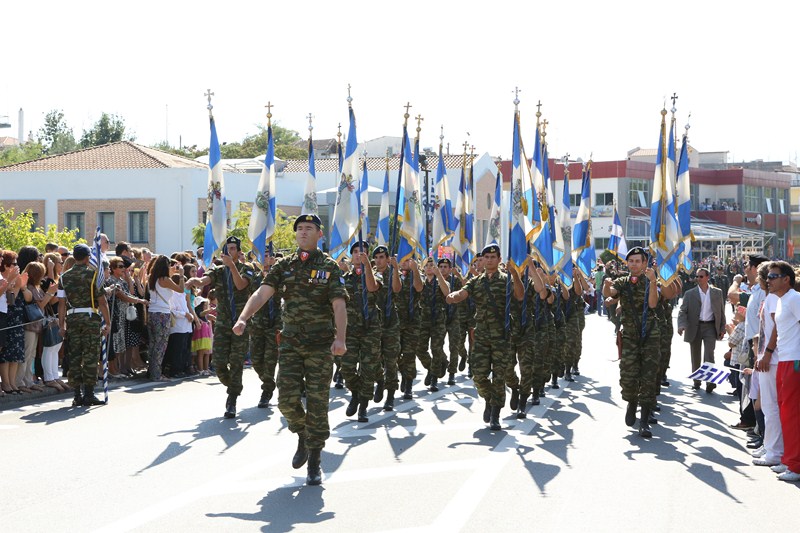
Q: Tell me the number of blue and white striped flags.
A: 2